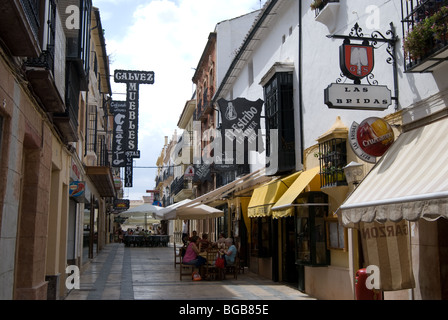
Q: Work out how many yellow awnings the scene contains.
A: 2